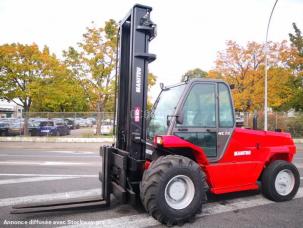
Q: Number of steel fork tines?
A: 2